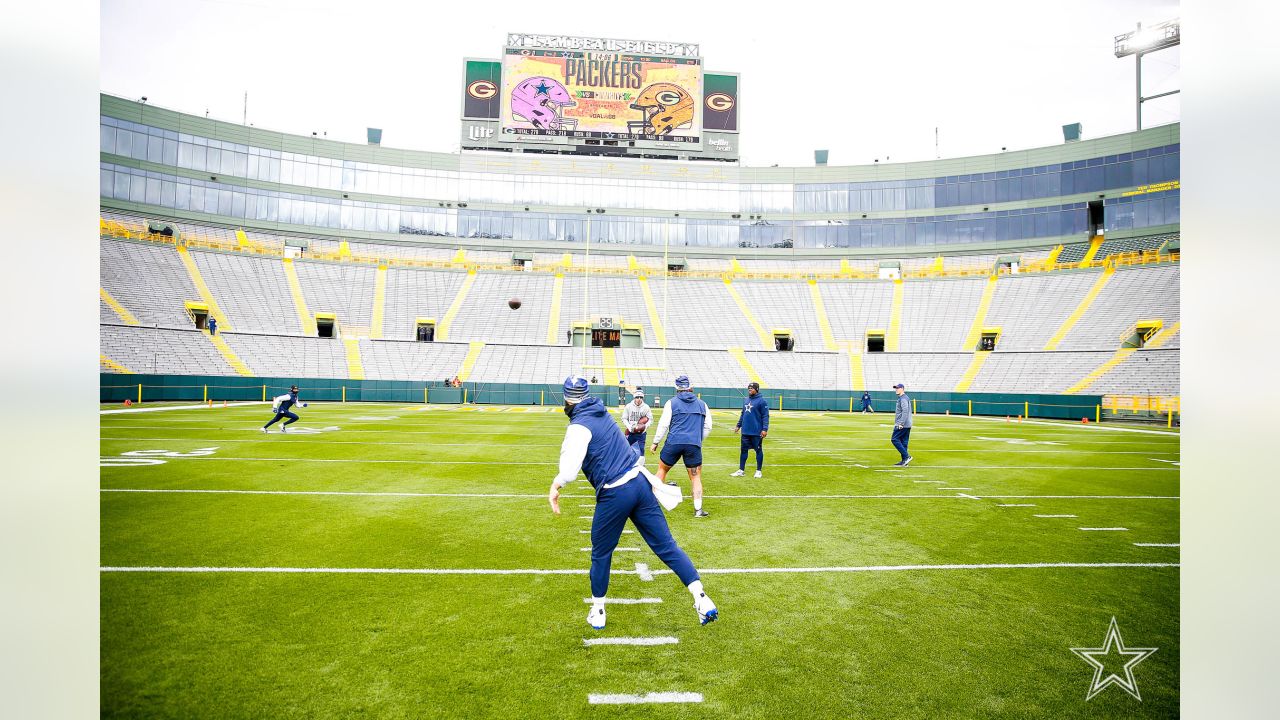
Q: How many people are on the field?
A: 7